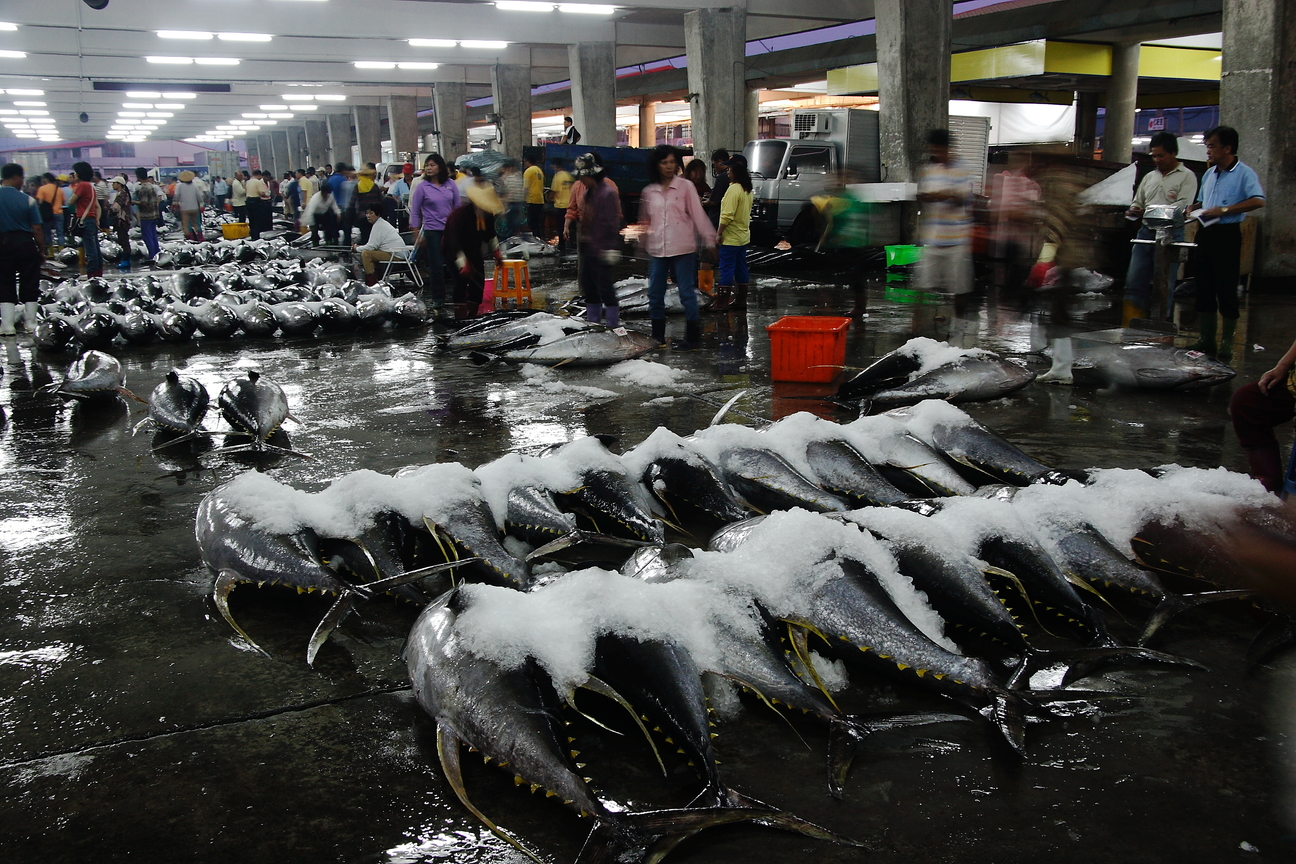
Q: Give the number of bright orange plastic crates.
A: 1